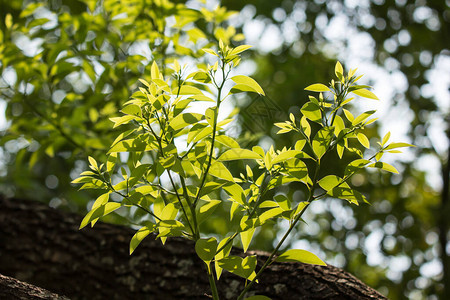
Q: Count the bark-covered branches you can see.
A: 2